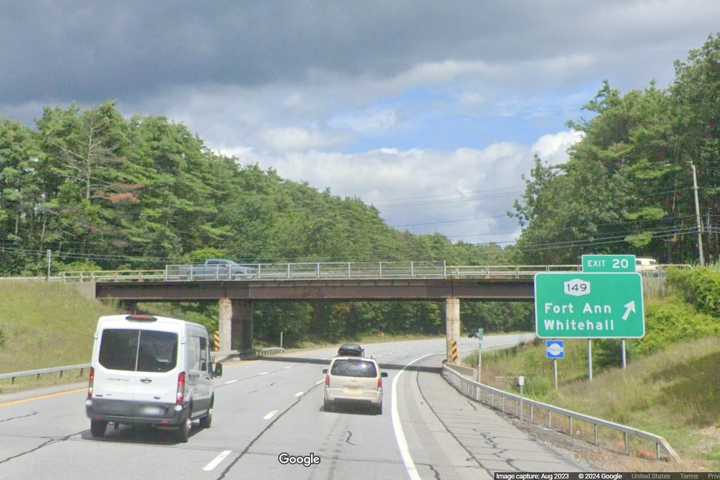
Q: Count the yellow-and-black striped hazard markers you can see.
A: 2